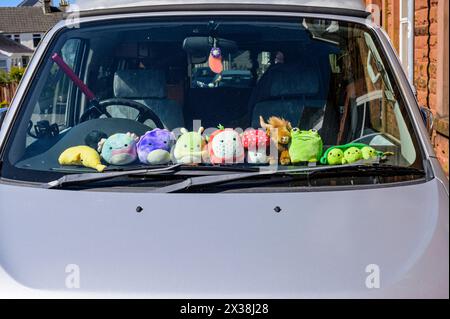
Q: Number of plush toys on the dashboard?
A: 9